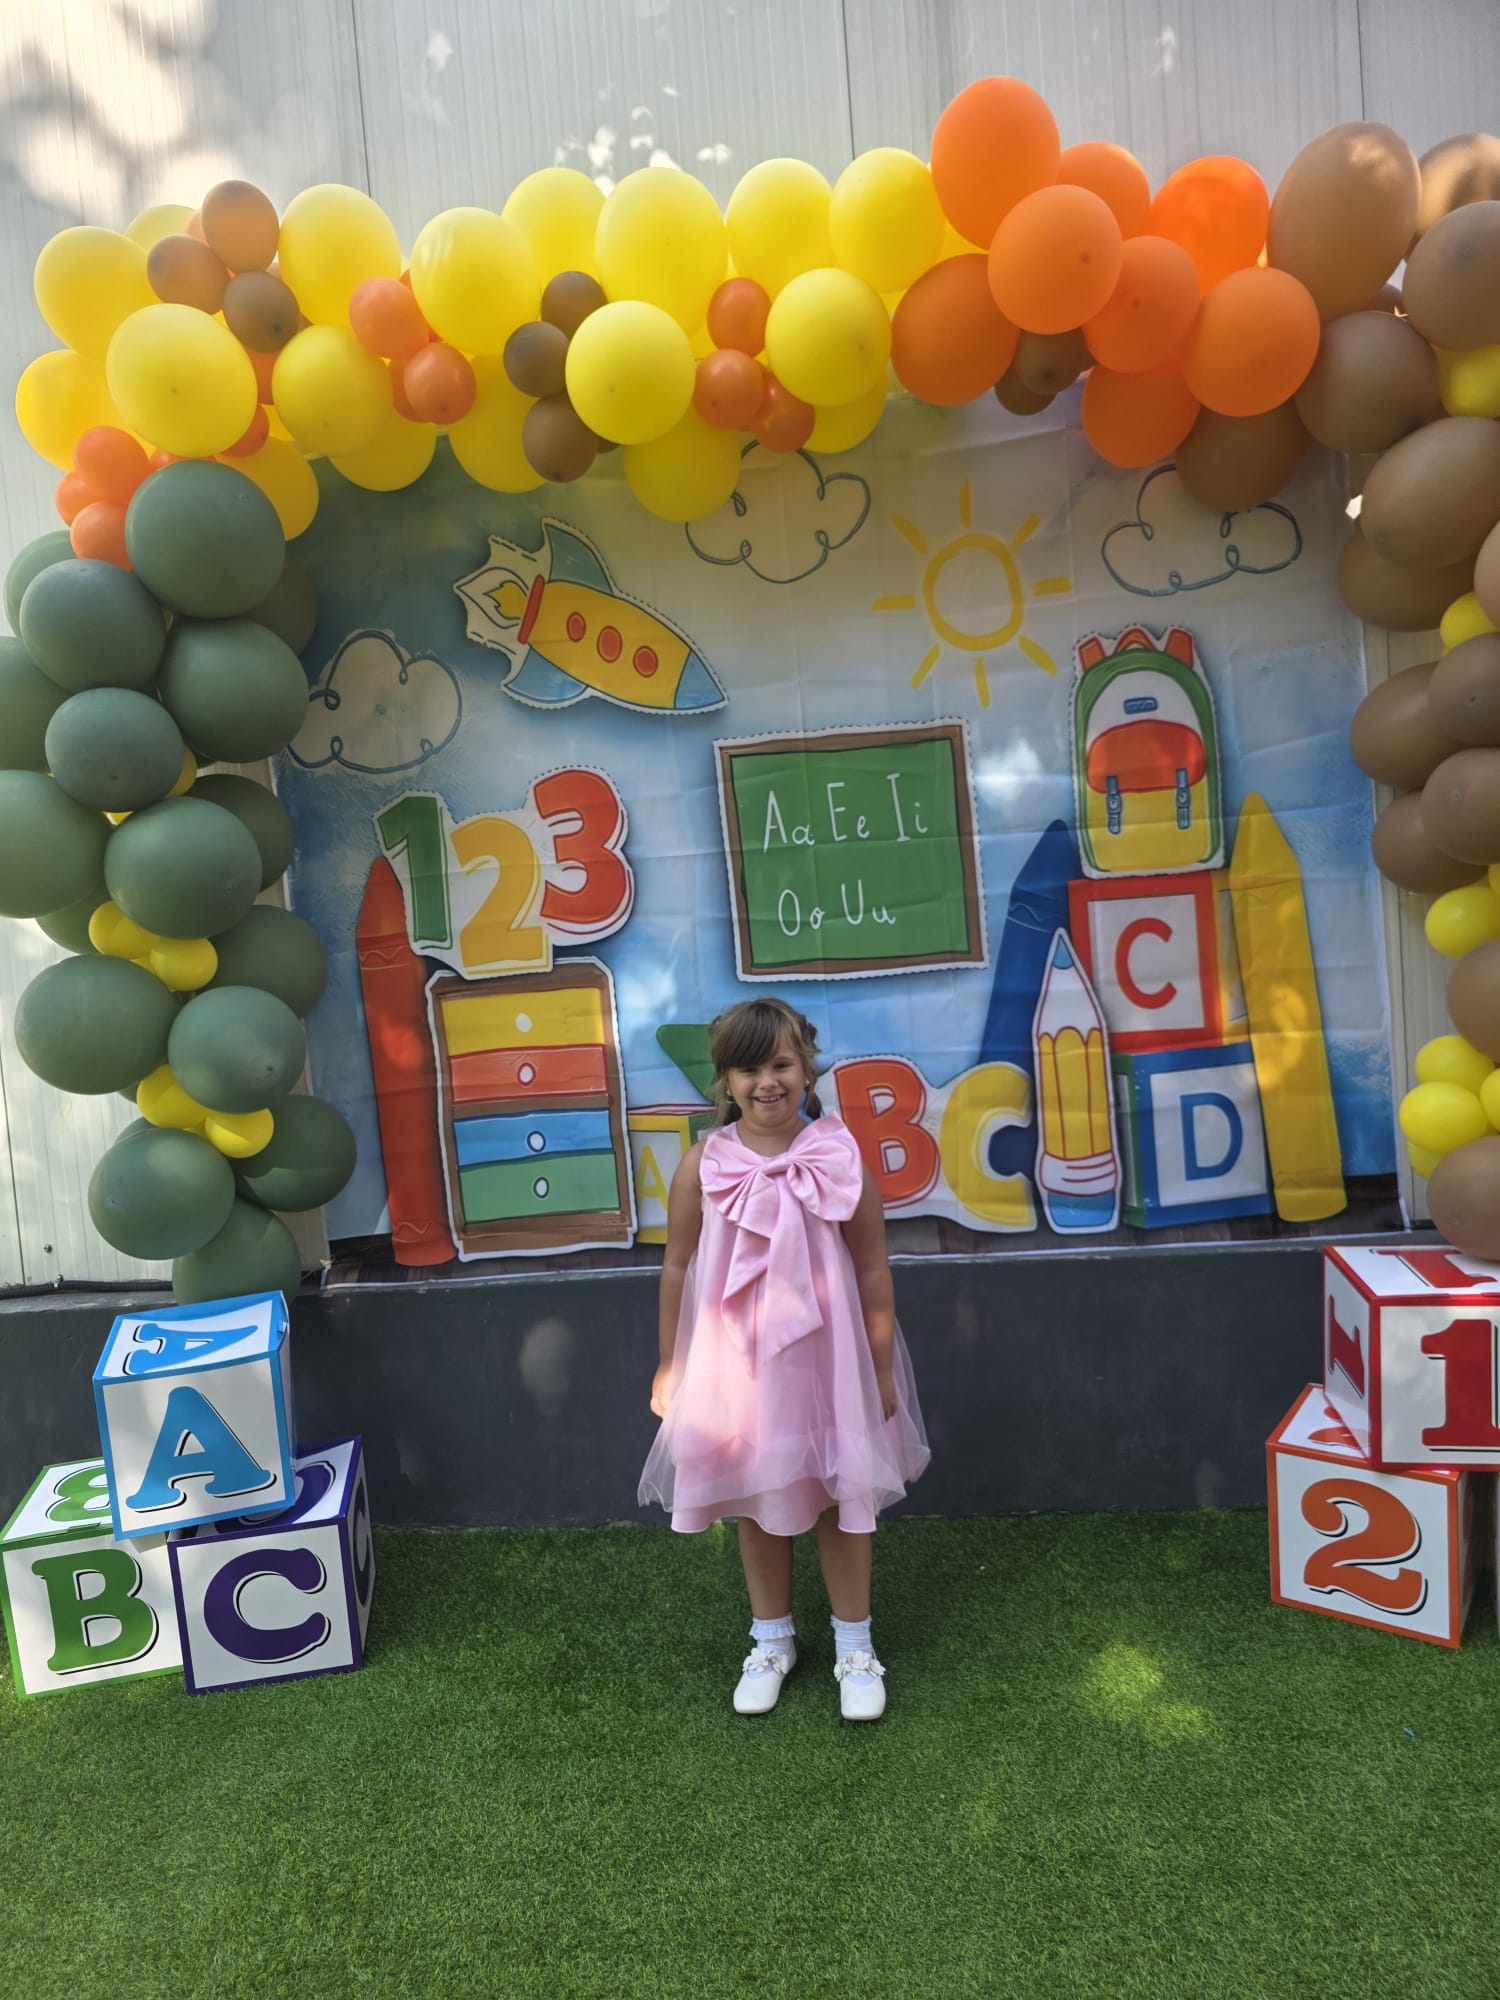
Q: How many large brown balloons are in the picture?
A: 14